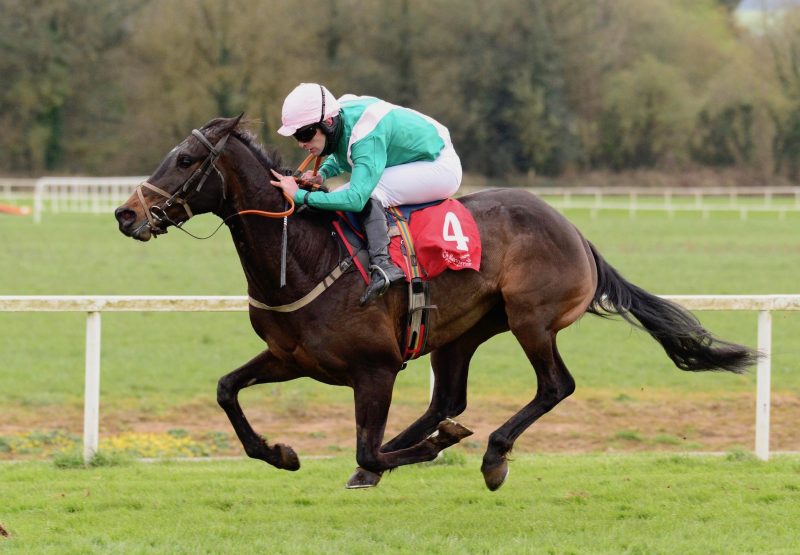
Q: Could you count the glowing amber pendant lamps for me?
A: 0